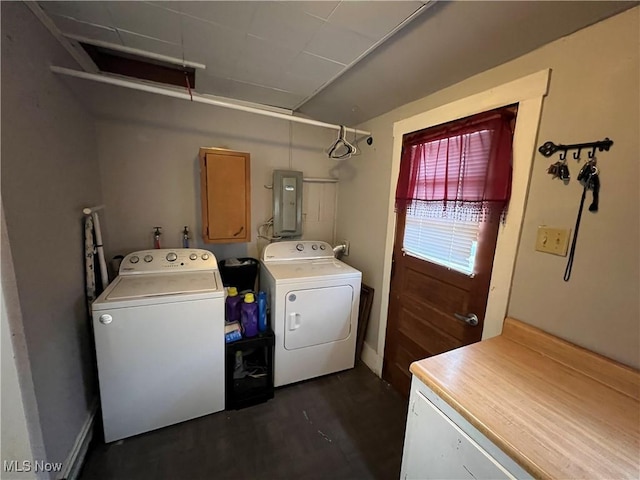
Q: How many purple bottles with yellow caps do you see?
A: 2